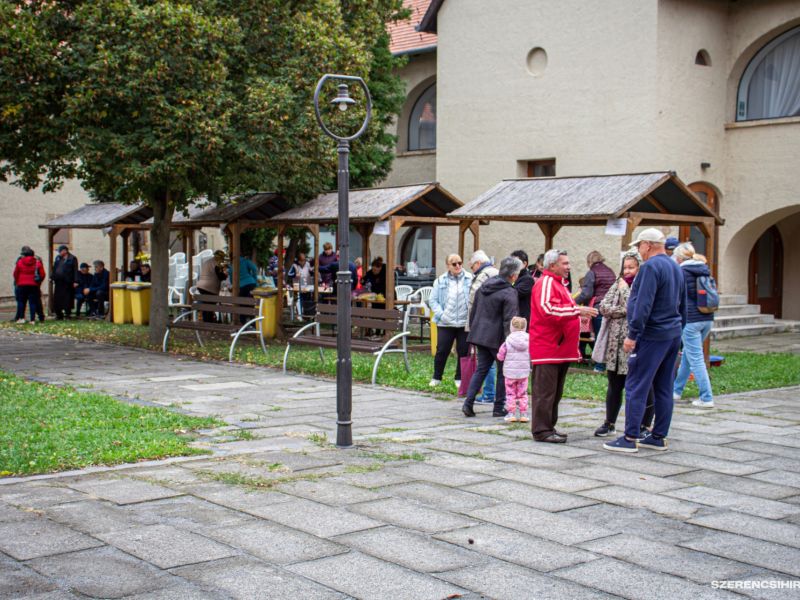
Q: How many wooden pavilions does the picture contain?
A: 4